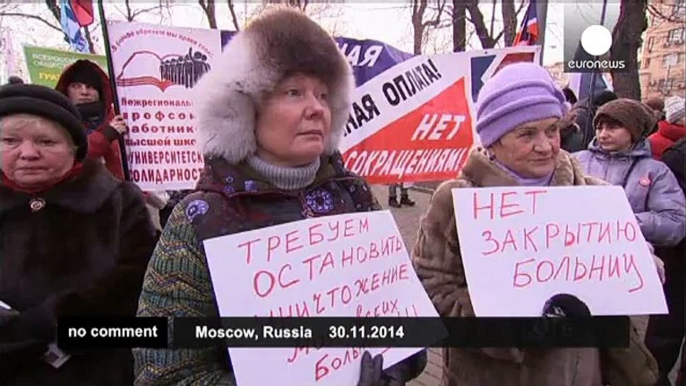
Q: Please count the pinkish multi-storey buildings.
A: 1